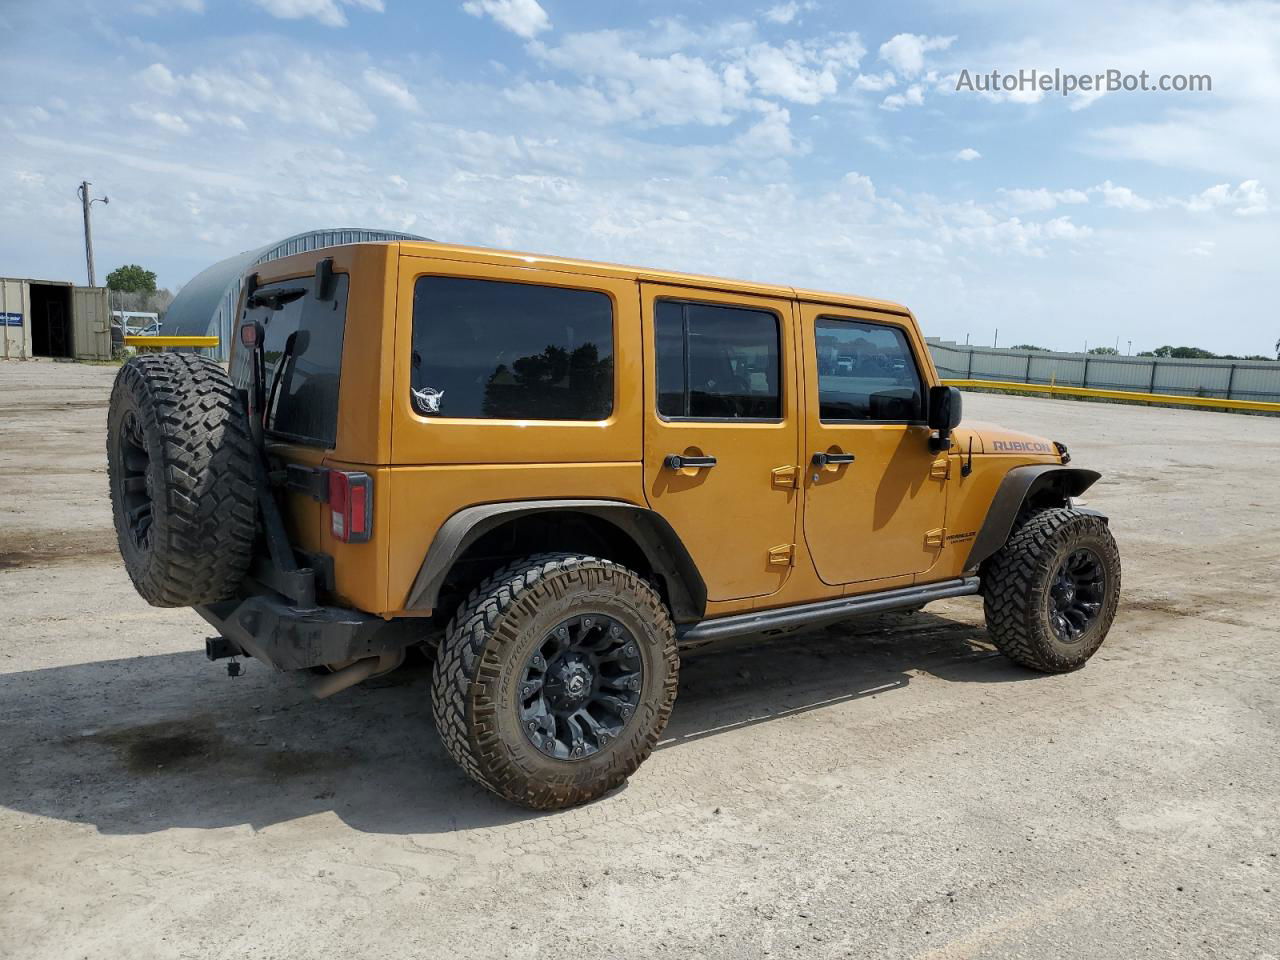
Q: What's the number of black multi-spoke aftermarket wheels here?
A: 3